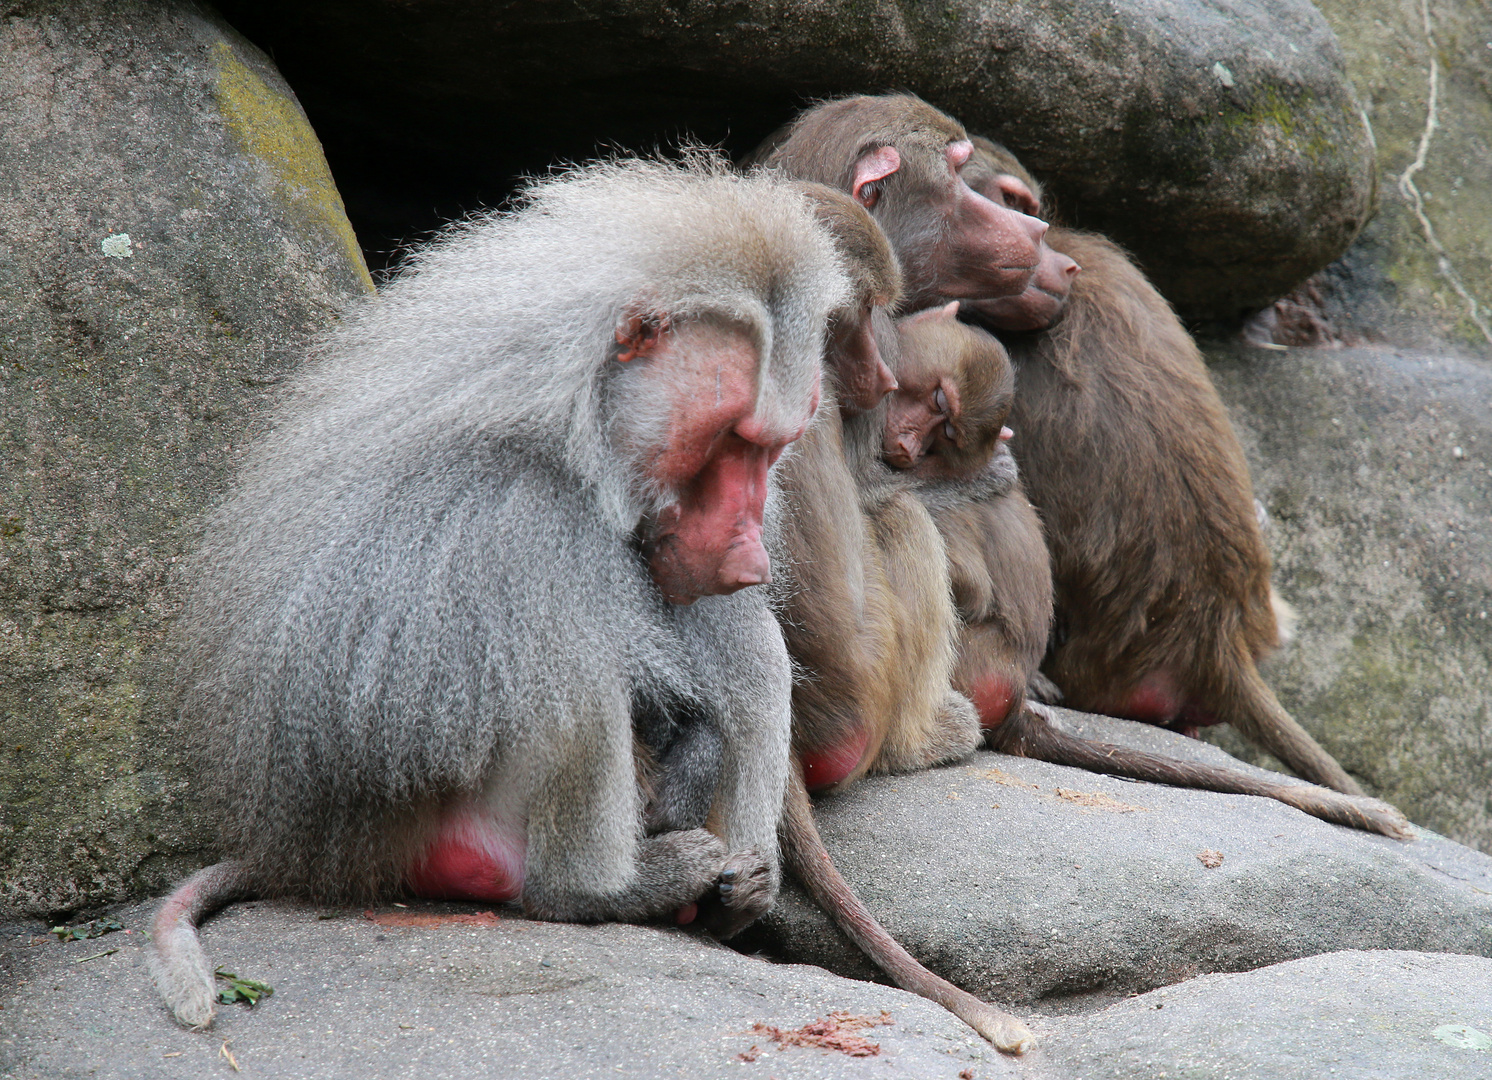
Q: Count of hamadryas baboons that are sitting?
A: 5